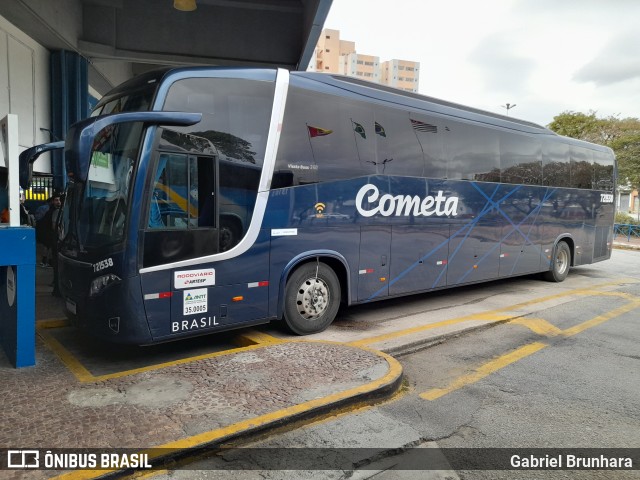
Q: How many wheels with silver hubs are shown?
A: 2